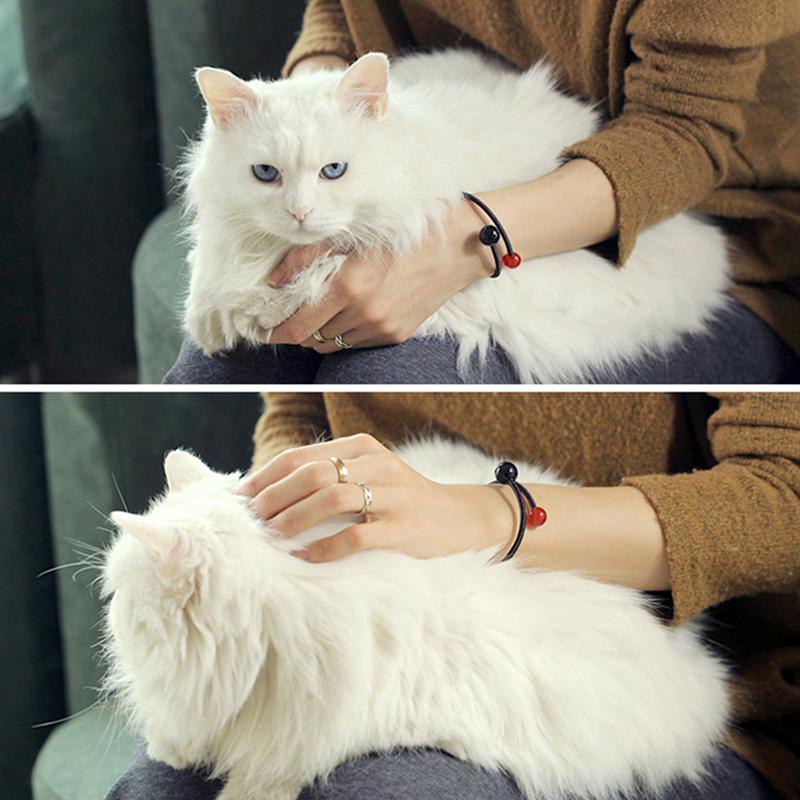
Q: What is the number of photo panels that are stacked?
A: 2